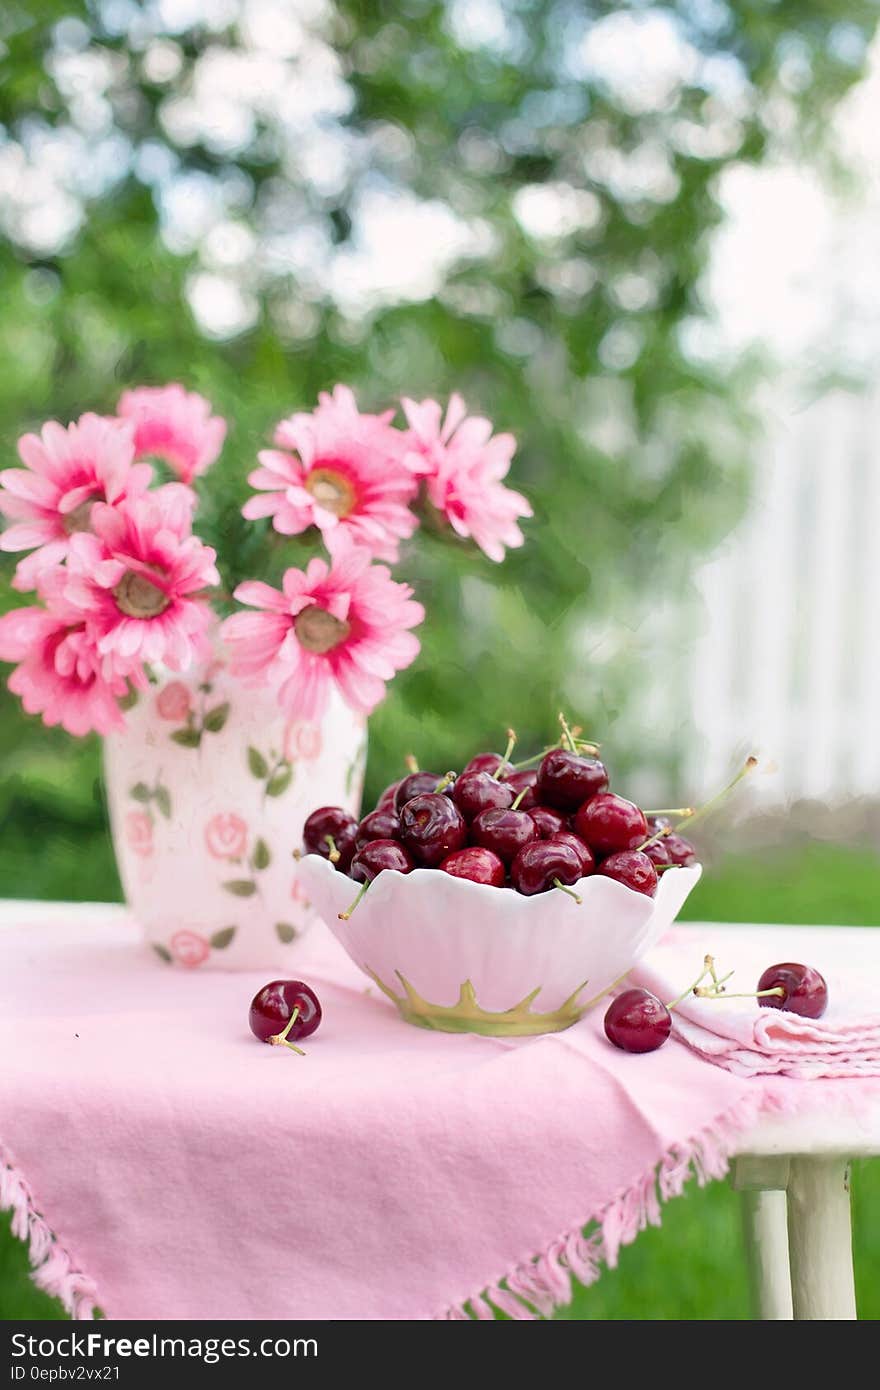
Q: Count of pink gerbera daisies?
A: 7